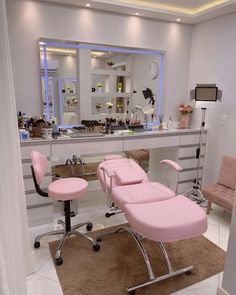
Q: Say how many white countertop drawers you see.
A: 12